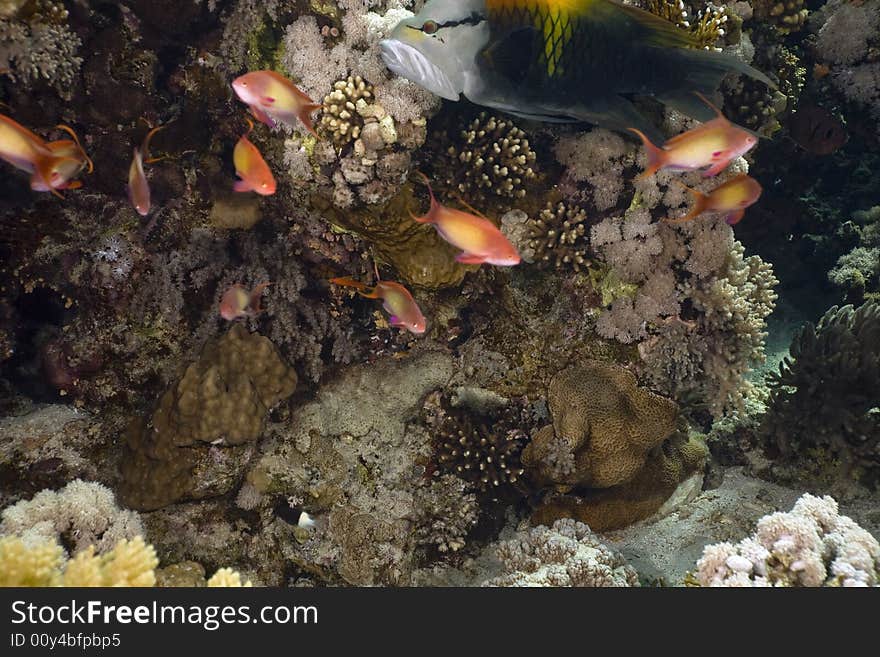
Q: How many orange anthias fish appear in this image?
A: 10